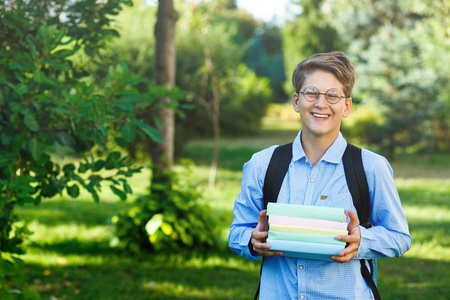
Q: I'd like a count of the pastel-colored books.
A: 5